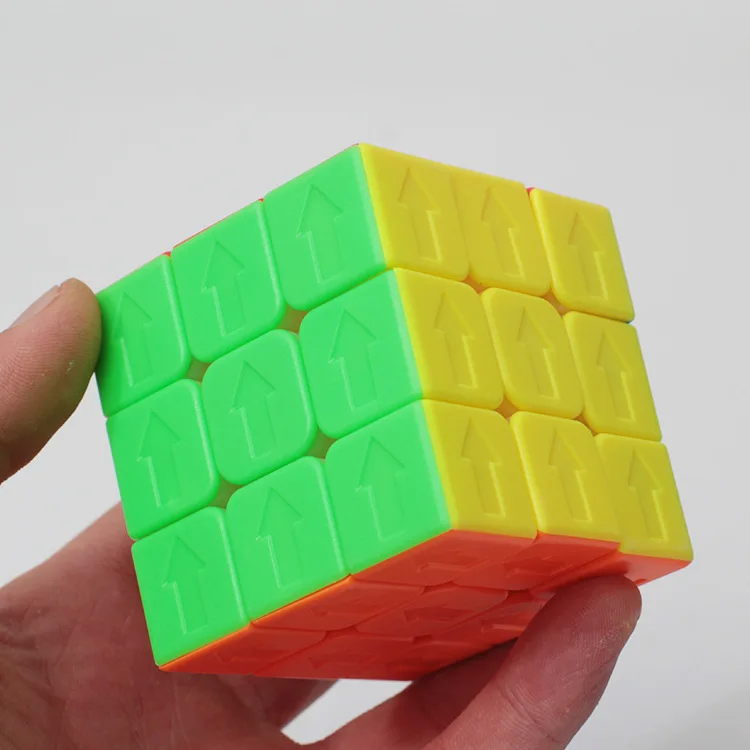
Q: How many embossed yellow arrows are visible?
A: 9